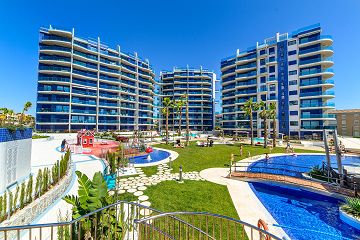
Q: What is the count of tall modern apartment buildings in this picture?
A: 3